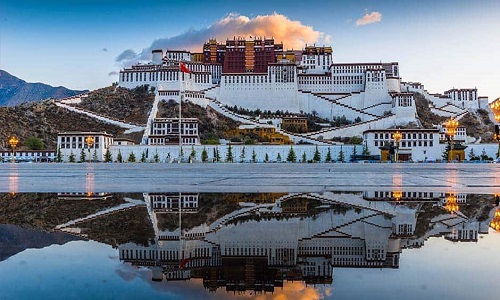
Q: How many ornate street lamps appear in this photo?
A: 5